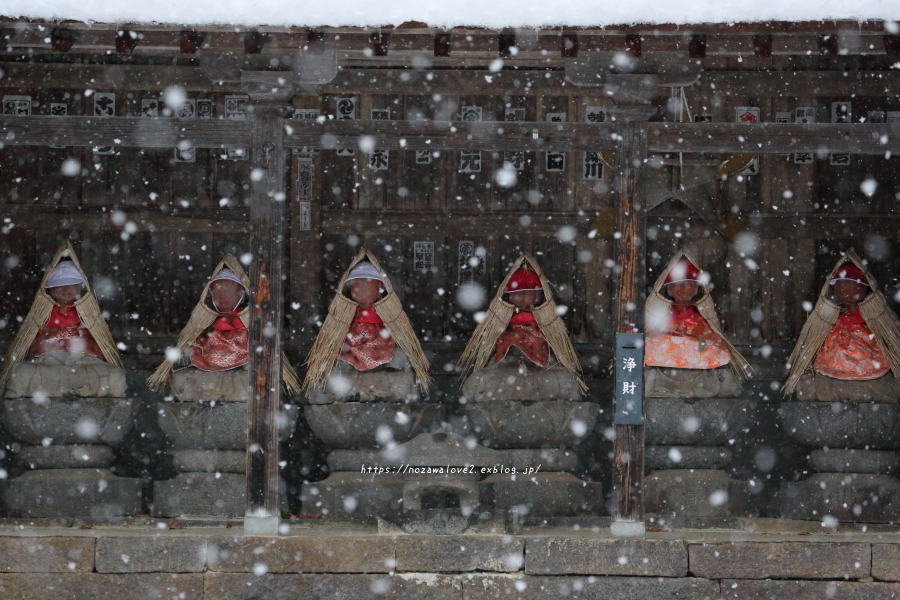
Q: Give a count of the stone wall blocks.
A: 11